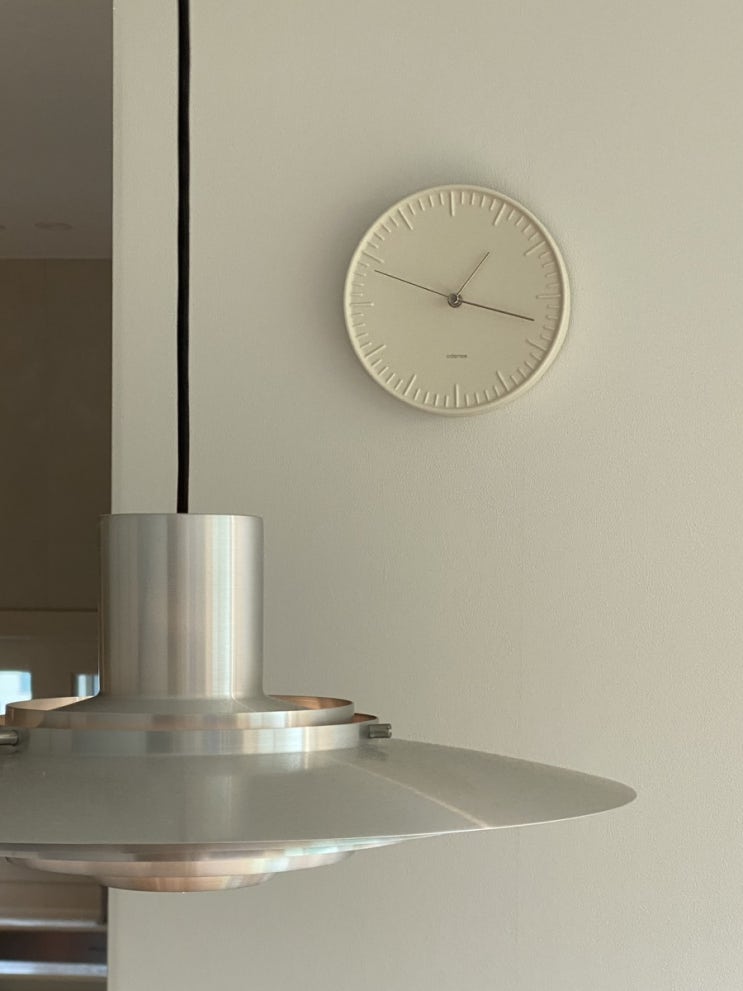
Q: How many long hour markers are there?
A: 12